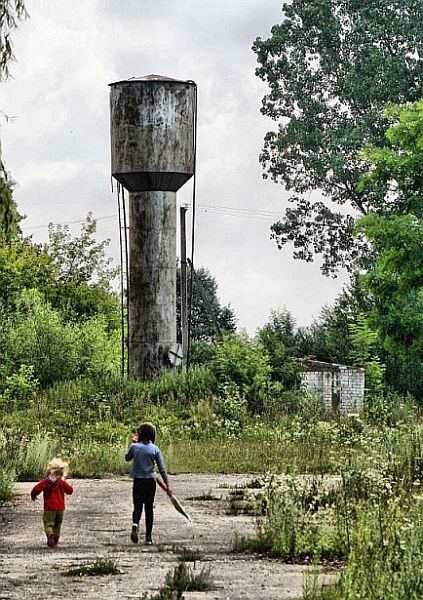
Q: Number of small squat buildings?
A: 1